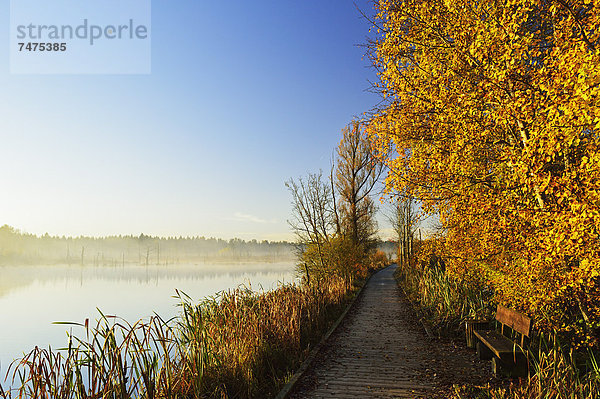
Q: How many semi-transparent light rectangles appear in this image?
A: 1